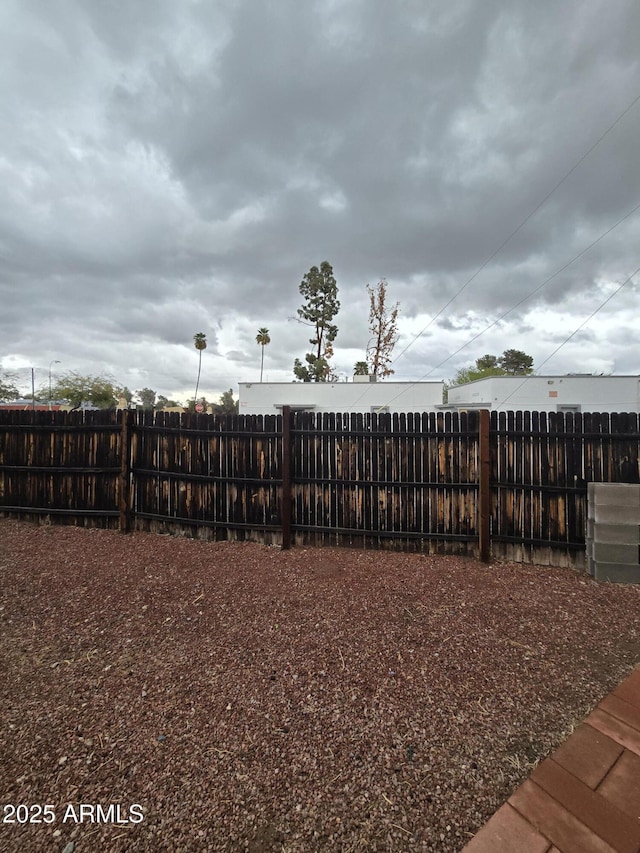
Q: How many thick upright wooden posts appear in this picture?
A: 3